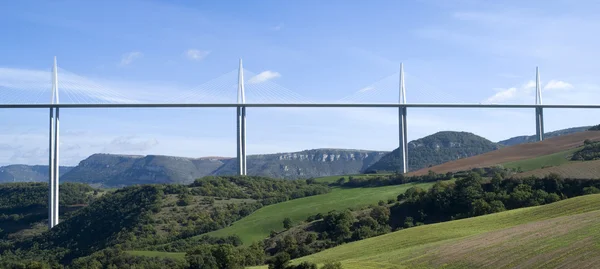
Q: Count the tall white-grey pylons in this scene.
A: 4